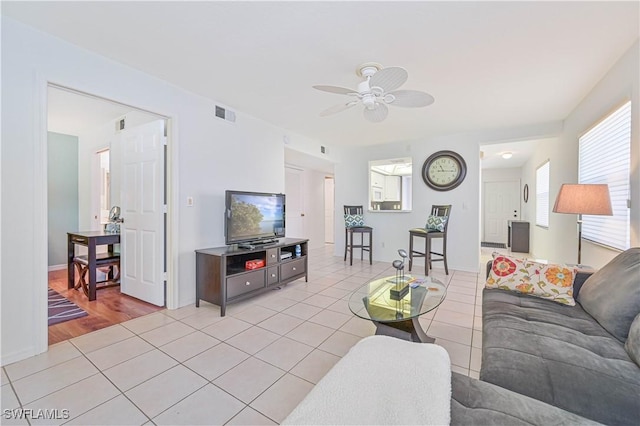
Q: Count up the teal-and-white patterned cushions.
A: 2